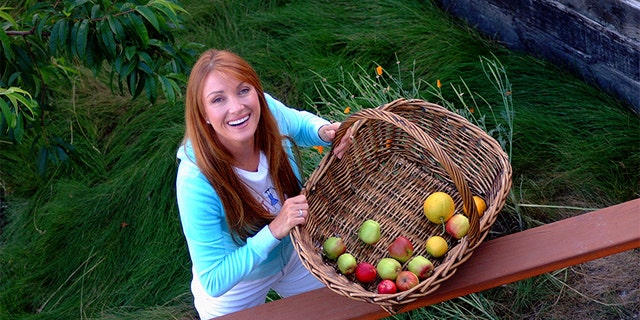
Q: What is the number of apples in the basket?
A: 10